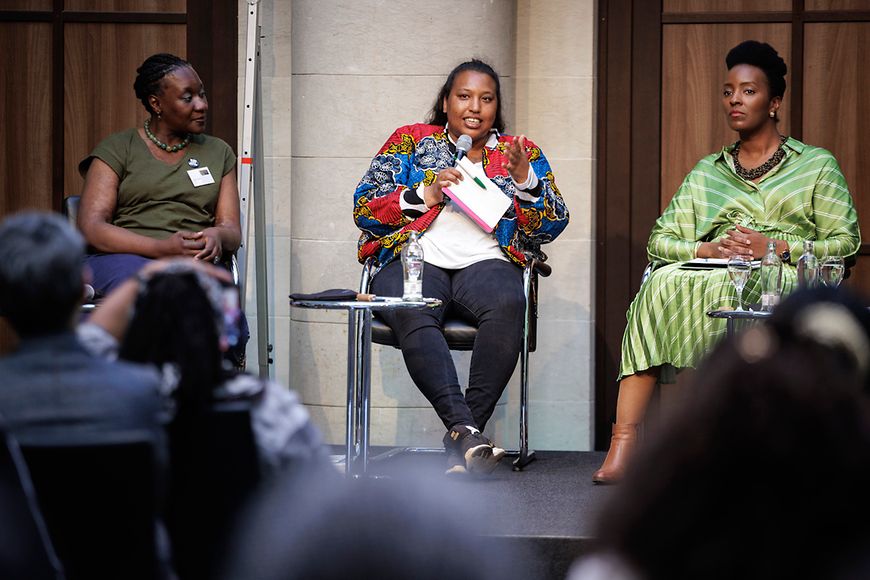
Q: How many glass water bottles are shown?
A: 3